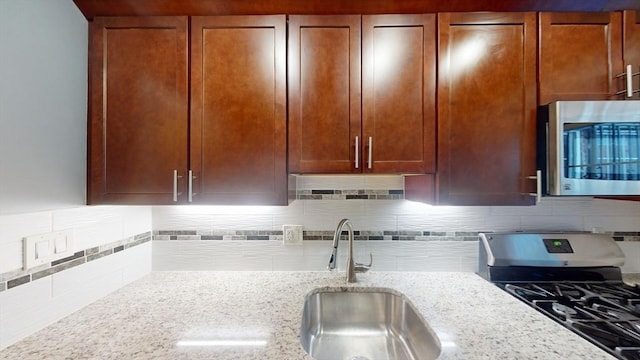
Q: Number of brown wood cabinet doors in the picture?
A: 7